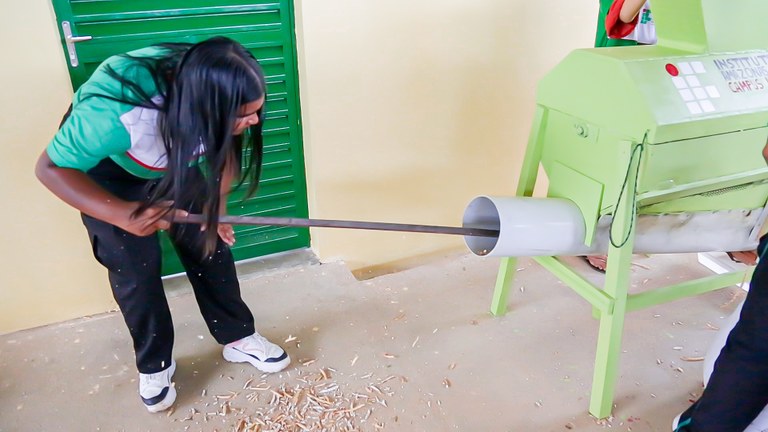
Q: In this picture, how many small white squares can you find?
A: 9